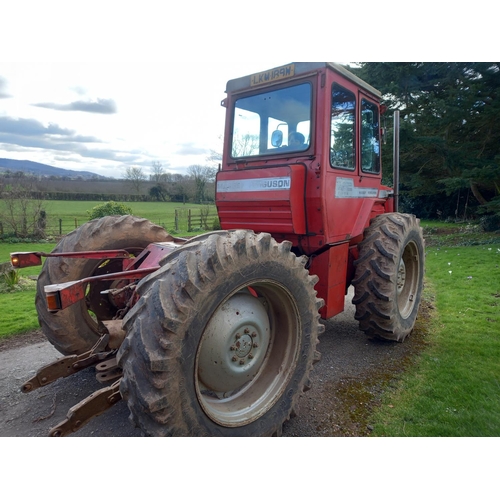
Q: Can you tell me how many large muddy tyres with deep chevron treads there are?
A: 3